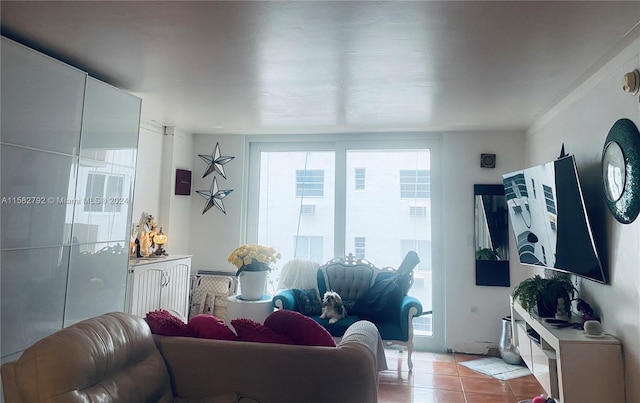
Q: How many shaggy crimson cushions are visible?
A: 2